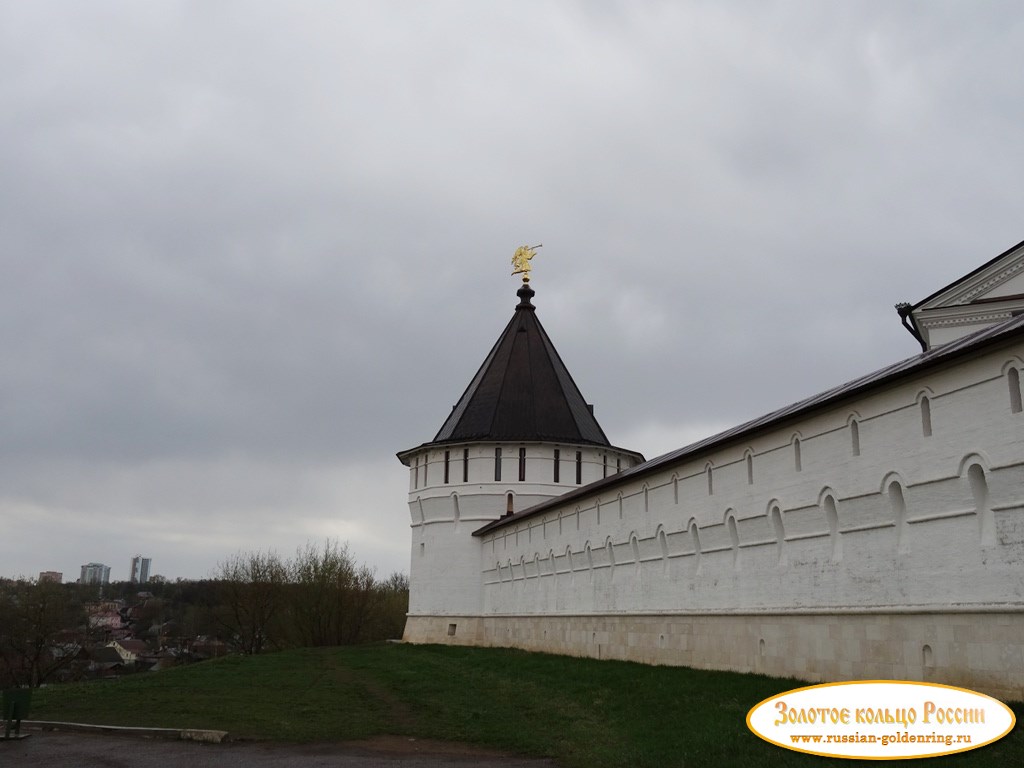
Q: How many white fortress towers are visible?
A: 1